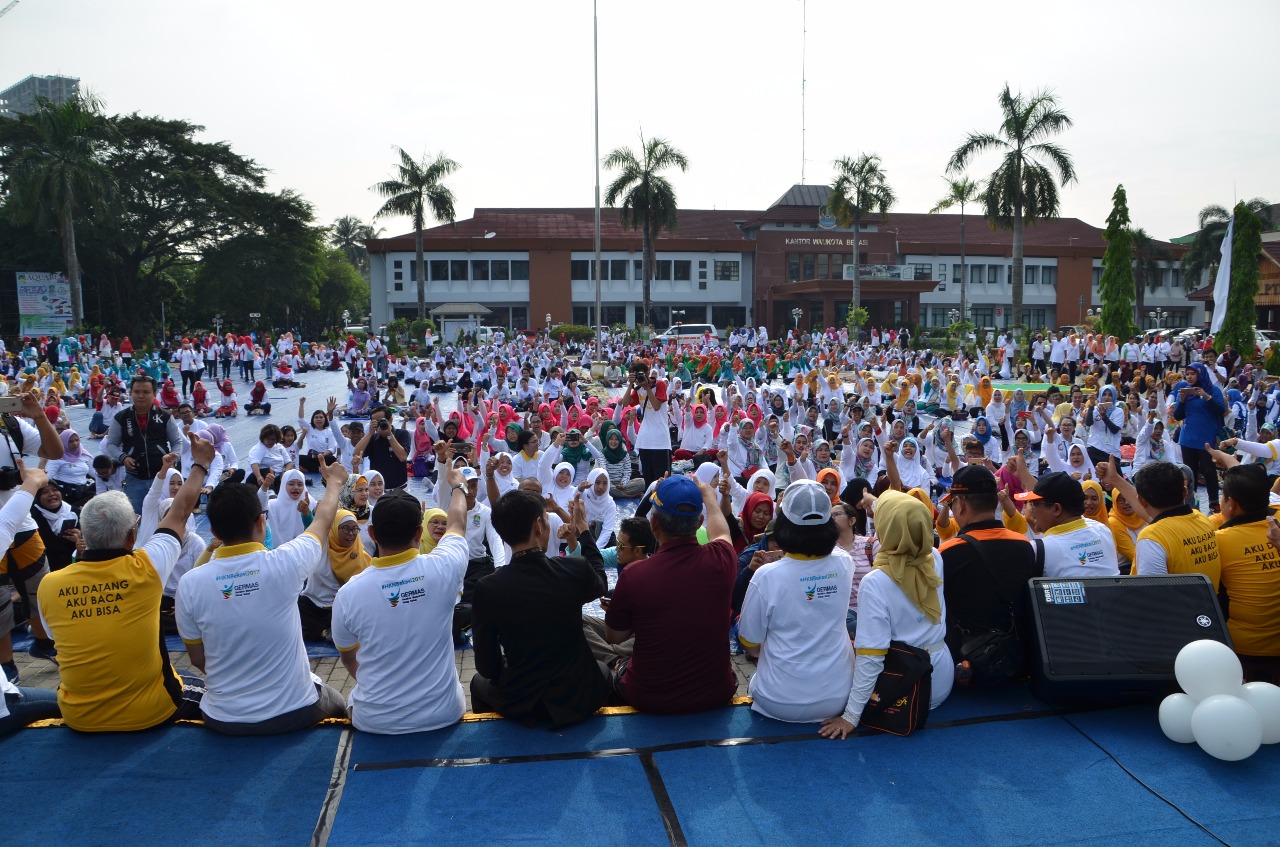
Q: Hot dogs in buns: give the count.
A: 0